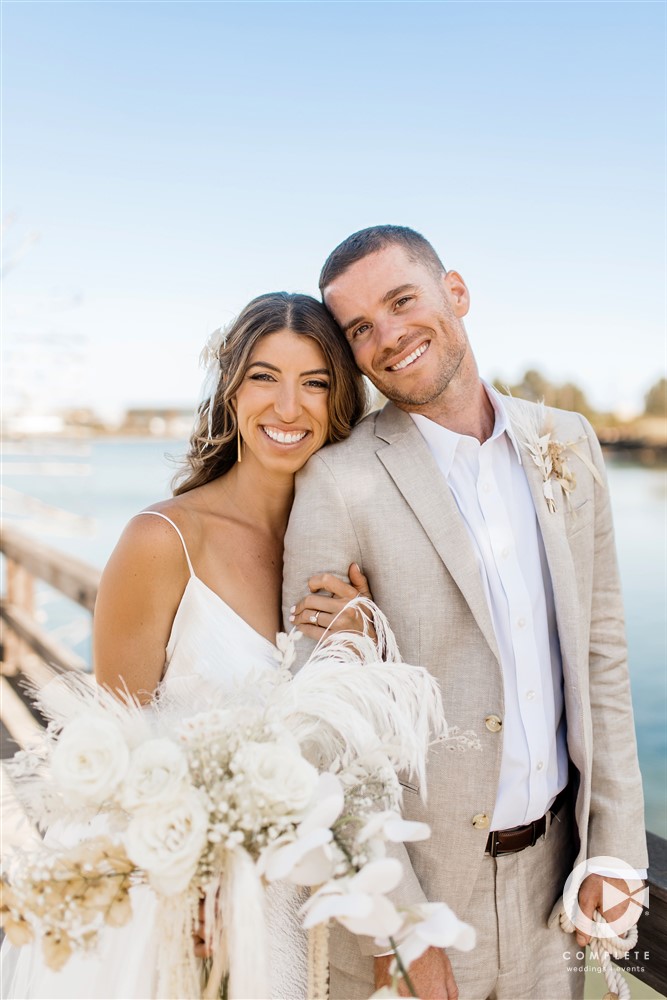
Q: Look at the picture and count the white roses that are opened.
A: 4